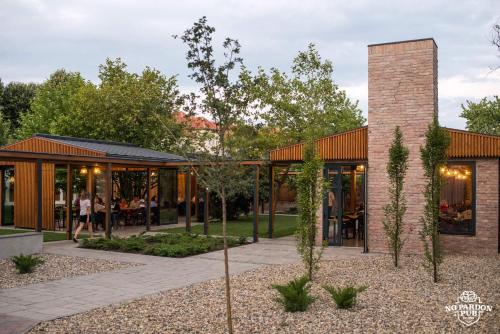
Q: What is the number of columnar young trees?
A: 3